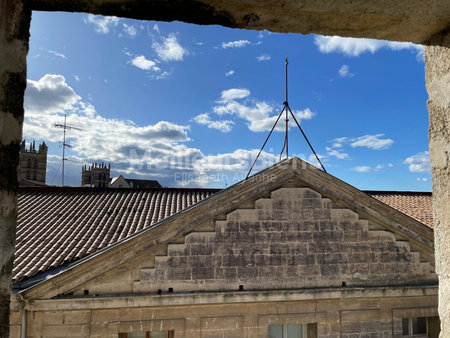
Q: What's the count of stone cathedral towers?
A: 2